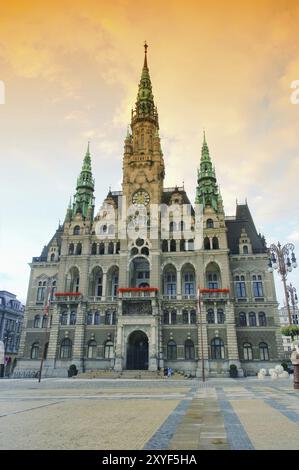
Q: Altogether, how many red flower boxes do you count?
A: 3